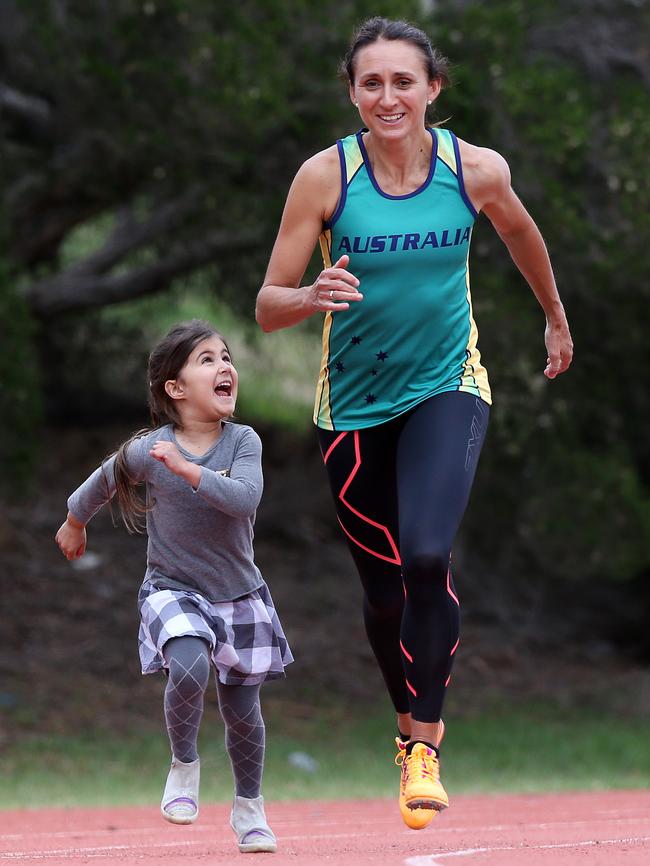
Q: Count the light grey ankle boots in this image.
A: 2